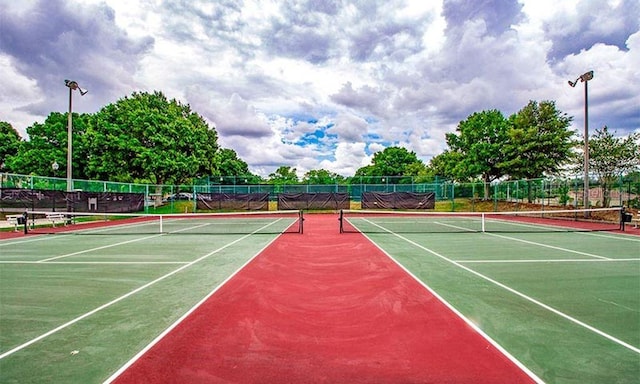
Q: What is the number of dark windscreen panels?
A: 4